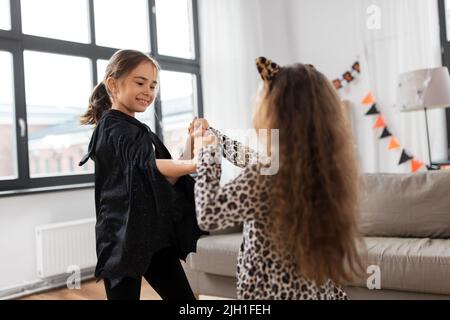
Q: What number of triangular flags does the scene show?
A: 7